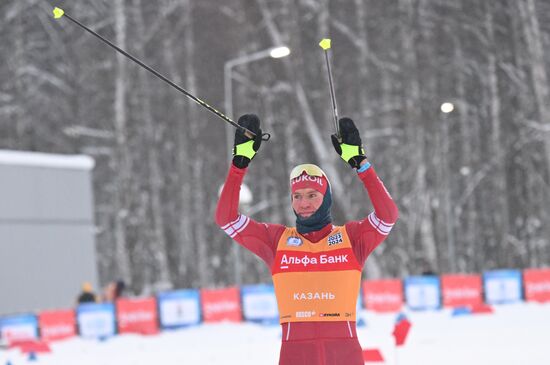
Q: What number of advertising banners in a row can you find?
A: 12